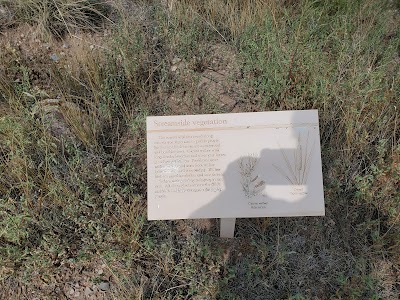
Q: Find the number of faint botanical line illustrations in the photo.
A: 2